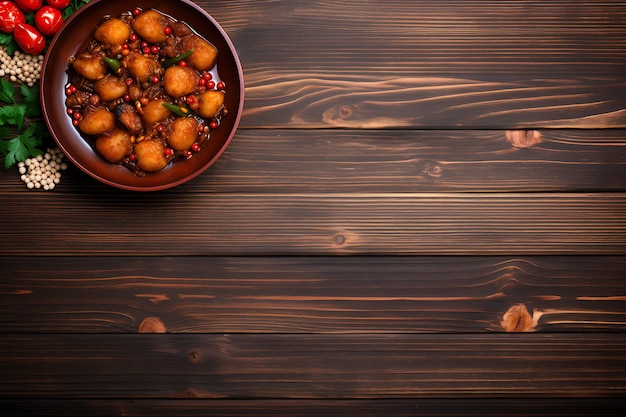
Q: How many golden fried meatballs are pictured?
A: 13